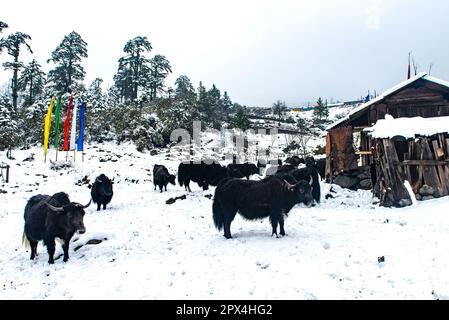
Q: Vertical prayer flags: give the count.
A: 5